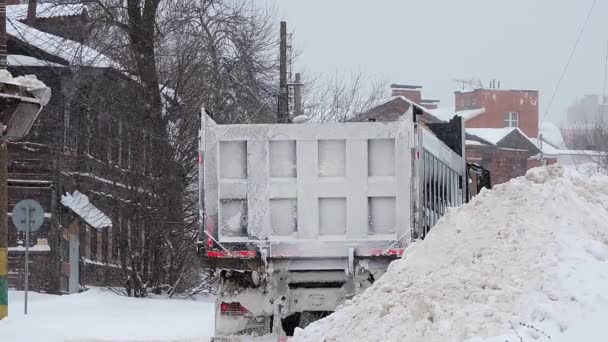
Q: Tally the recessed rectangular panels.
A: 8